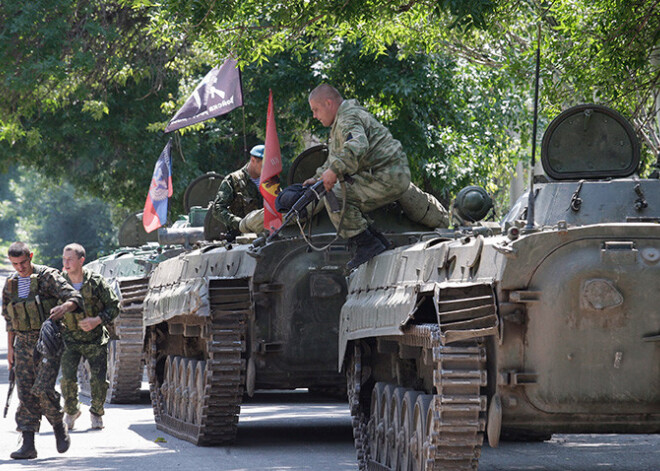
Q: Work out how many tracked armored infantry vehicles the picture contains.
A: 3